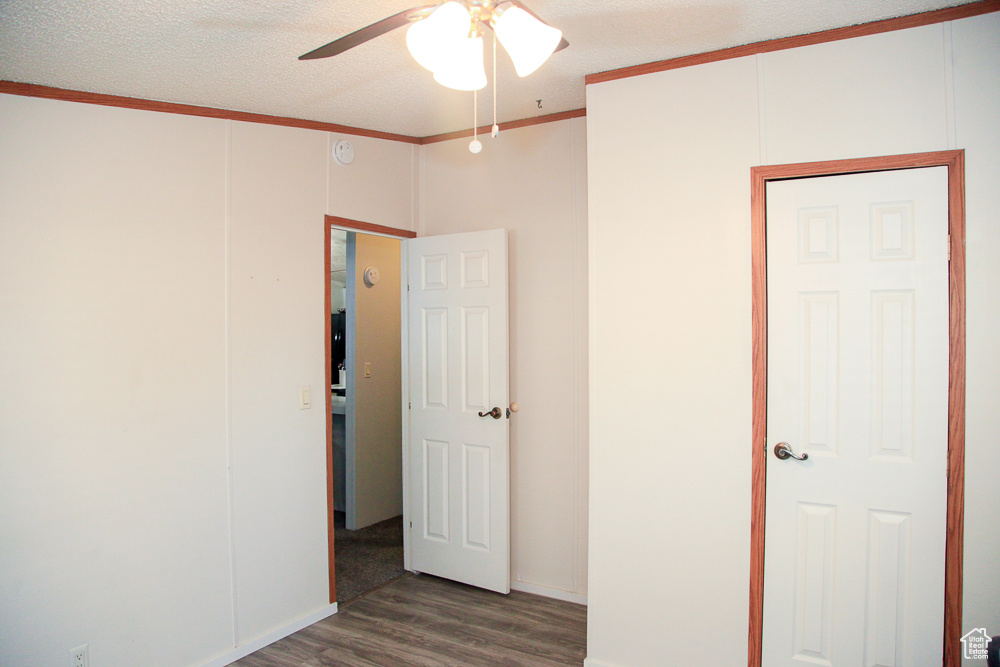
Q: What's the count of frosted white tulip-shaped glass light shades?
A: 3